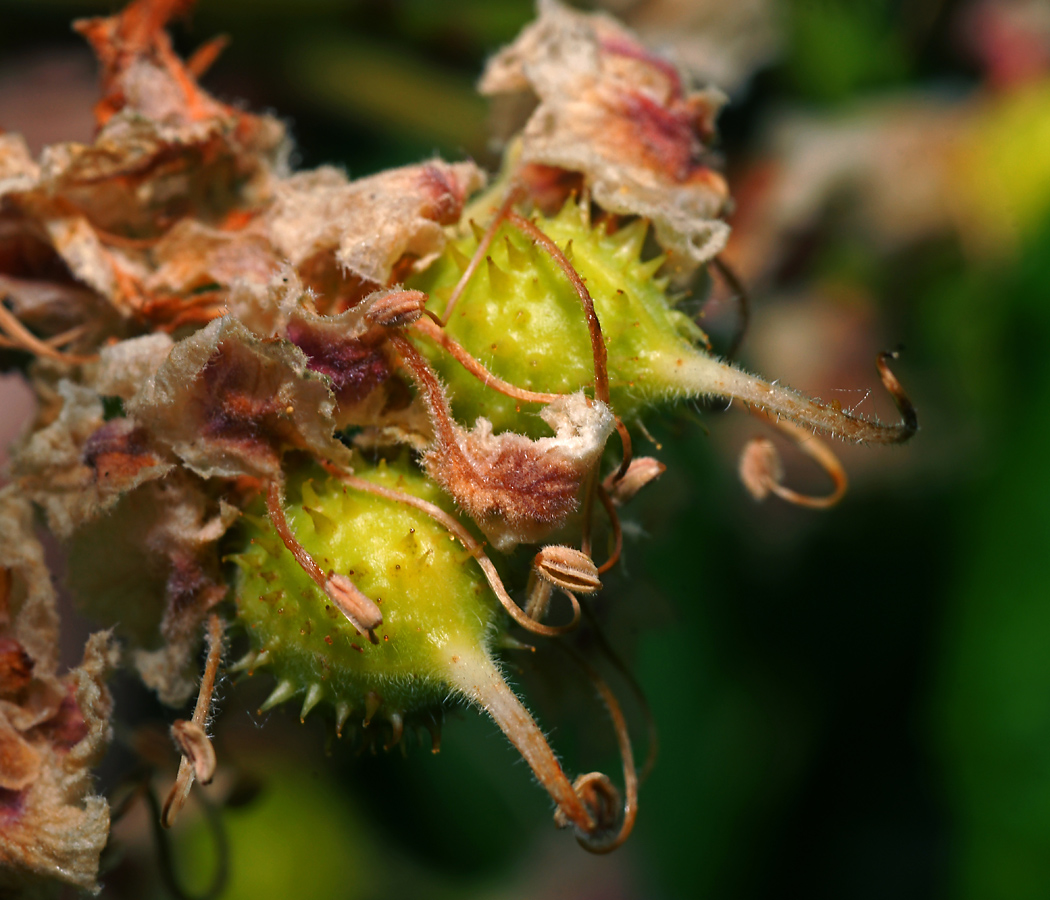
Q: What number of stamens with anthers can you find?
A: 6